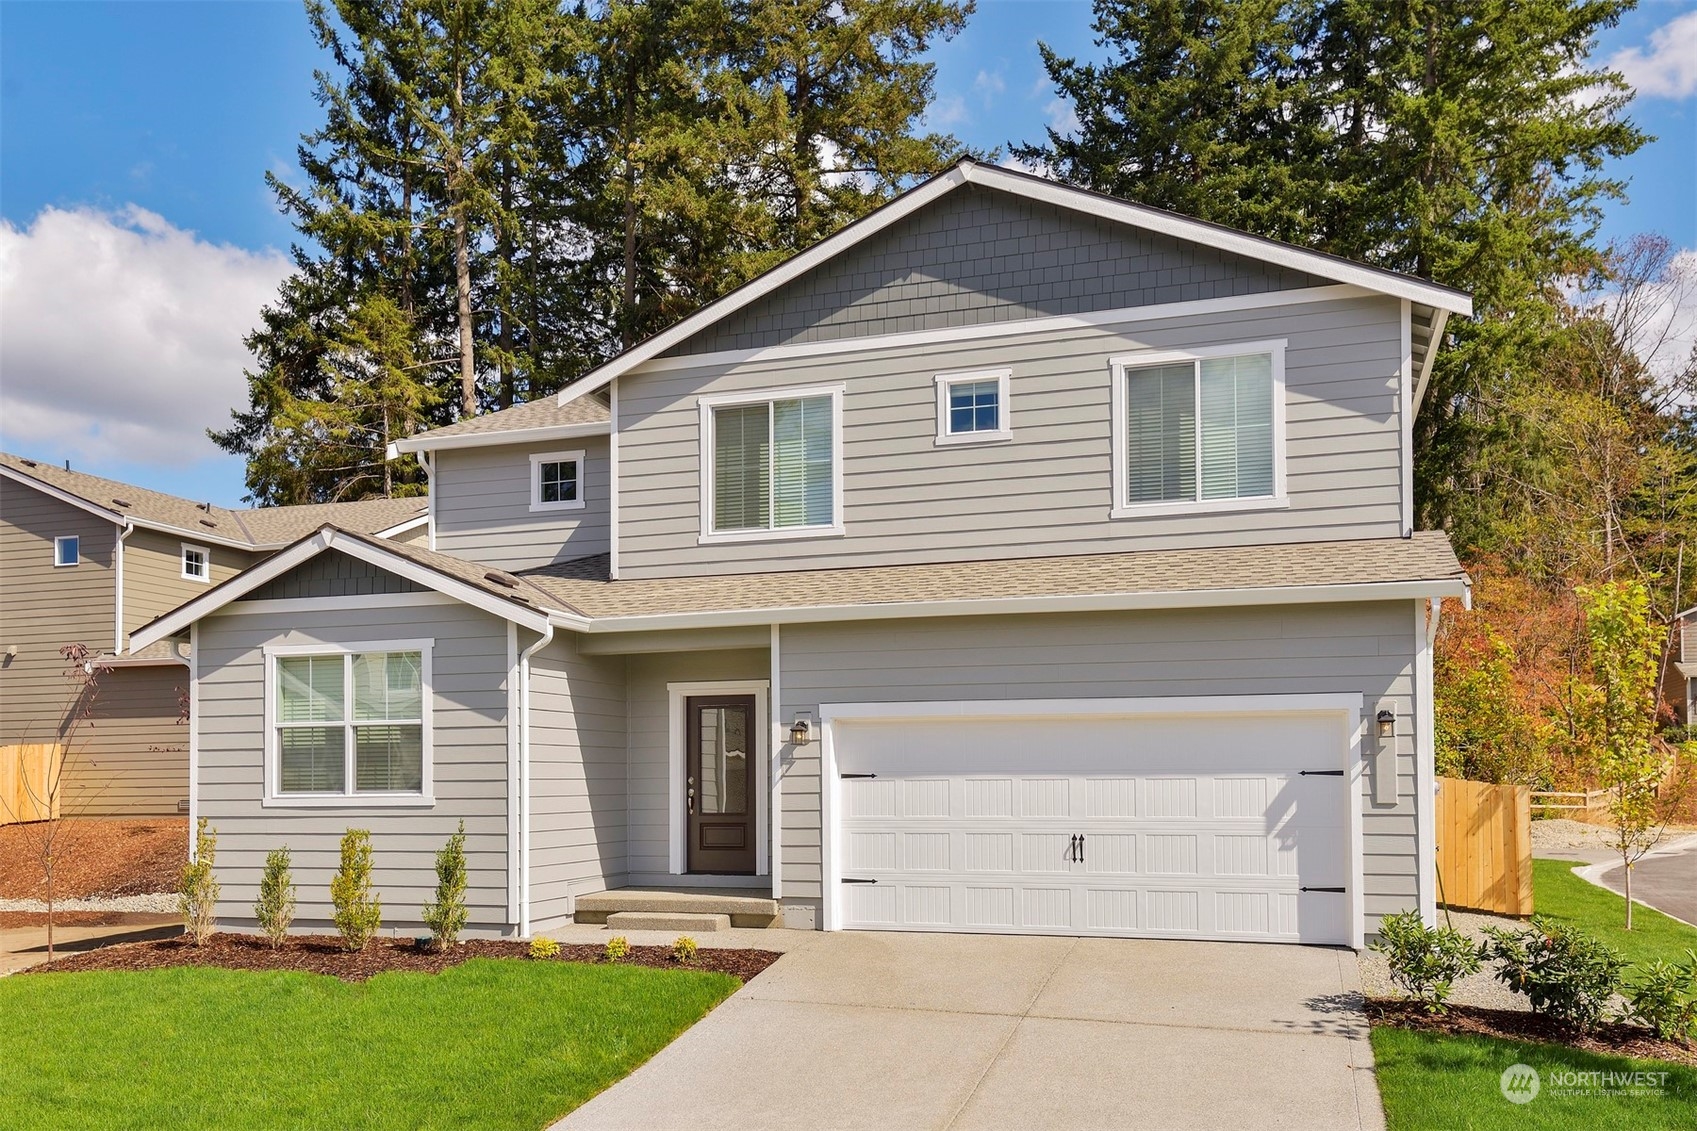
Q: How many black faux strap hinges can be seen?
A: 4